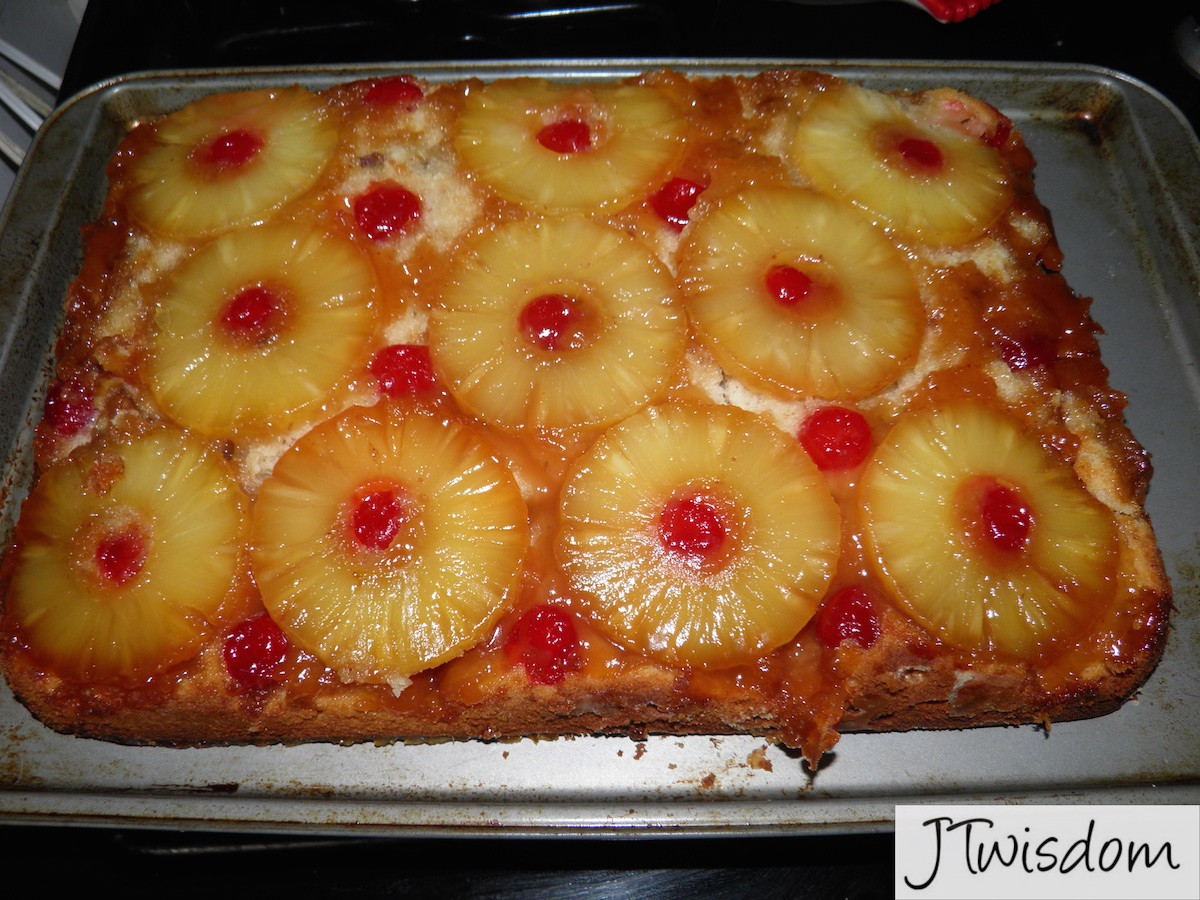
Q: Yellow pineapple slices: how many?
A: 10